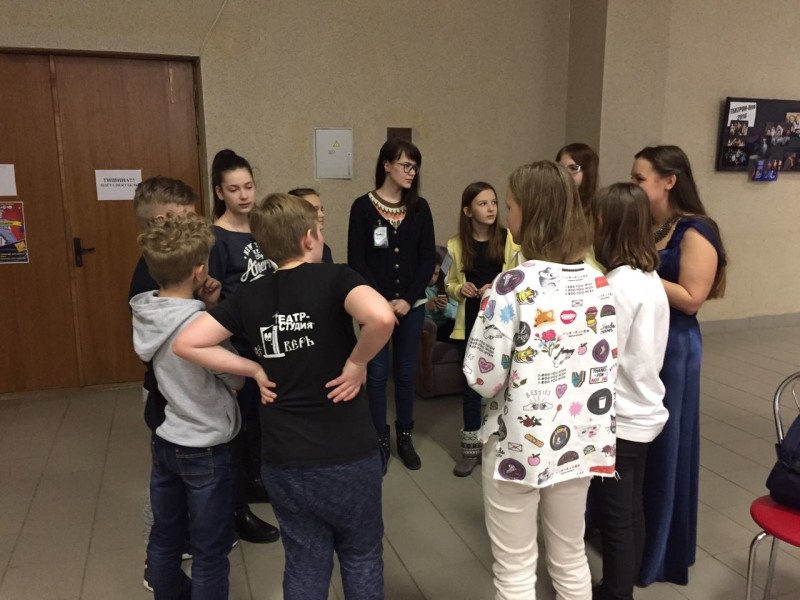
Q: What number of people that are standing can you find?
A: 11